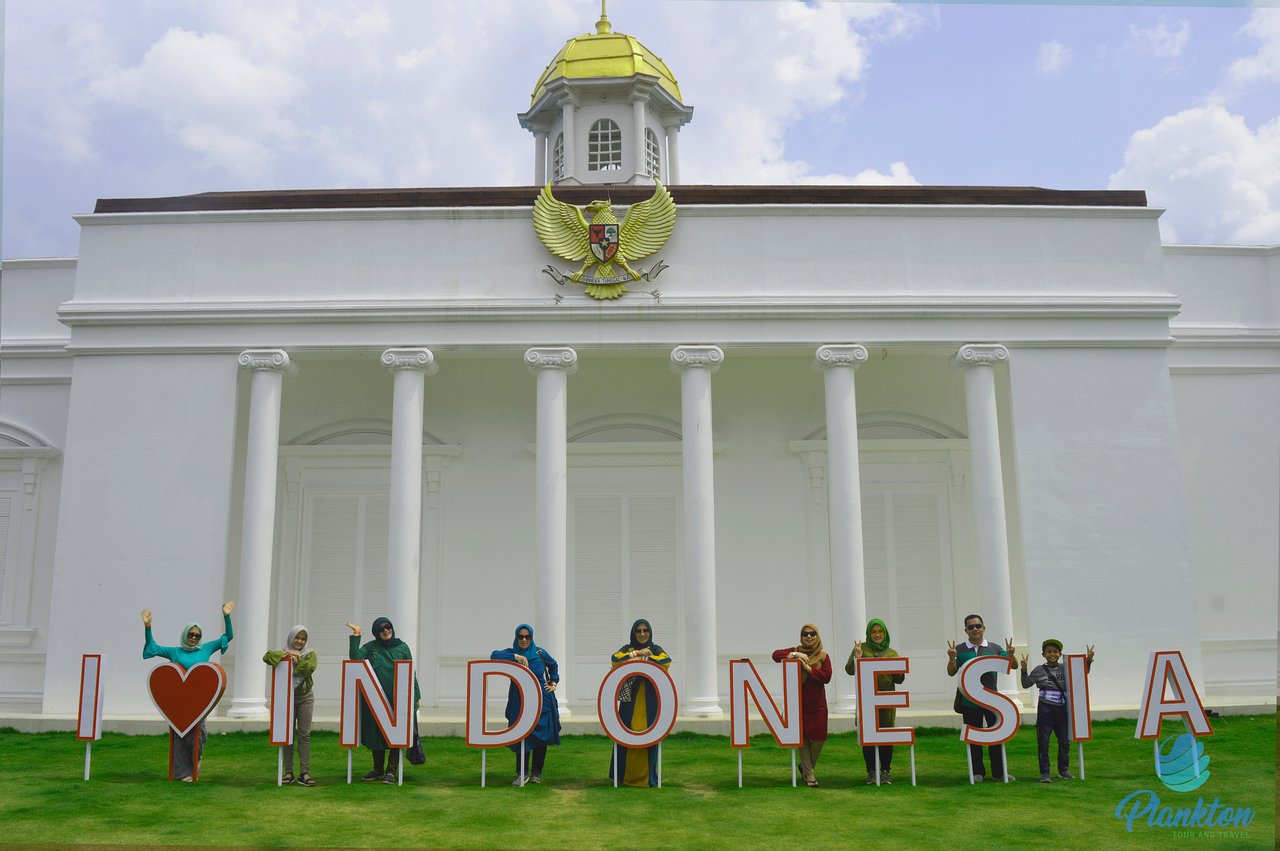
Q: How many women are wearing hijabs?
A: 7